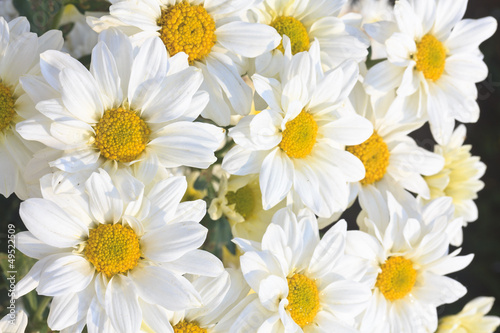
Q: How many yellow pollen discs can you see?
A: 12